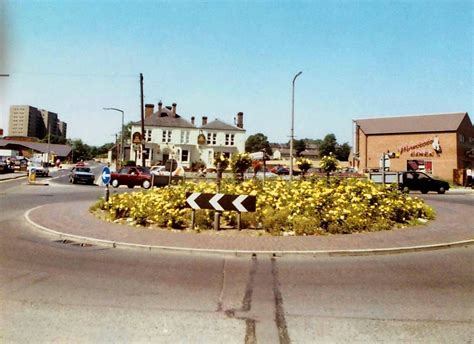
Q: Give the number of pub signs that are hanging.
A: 2